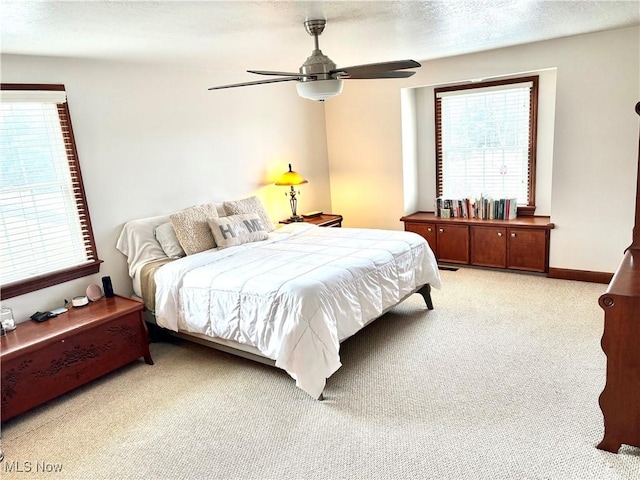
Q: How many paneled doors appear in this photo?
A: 4